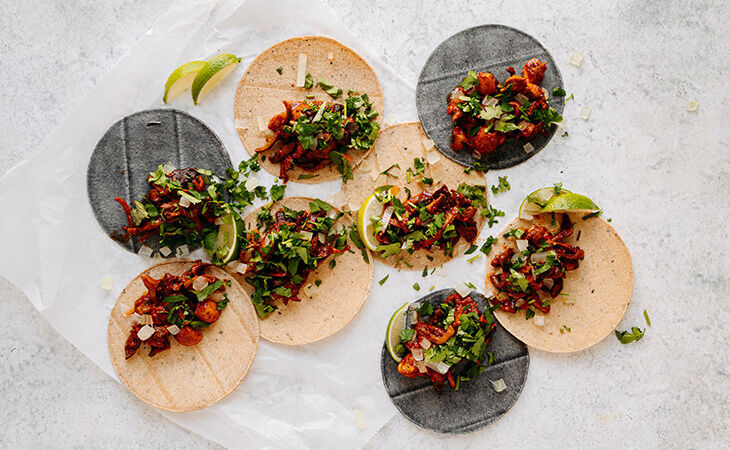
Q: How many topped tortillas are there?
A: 8